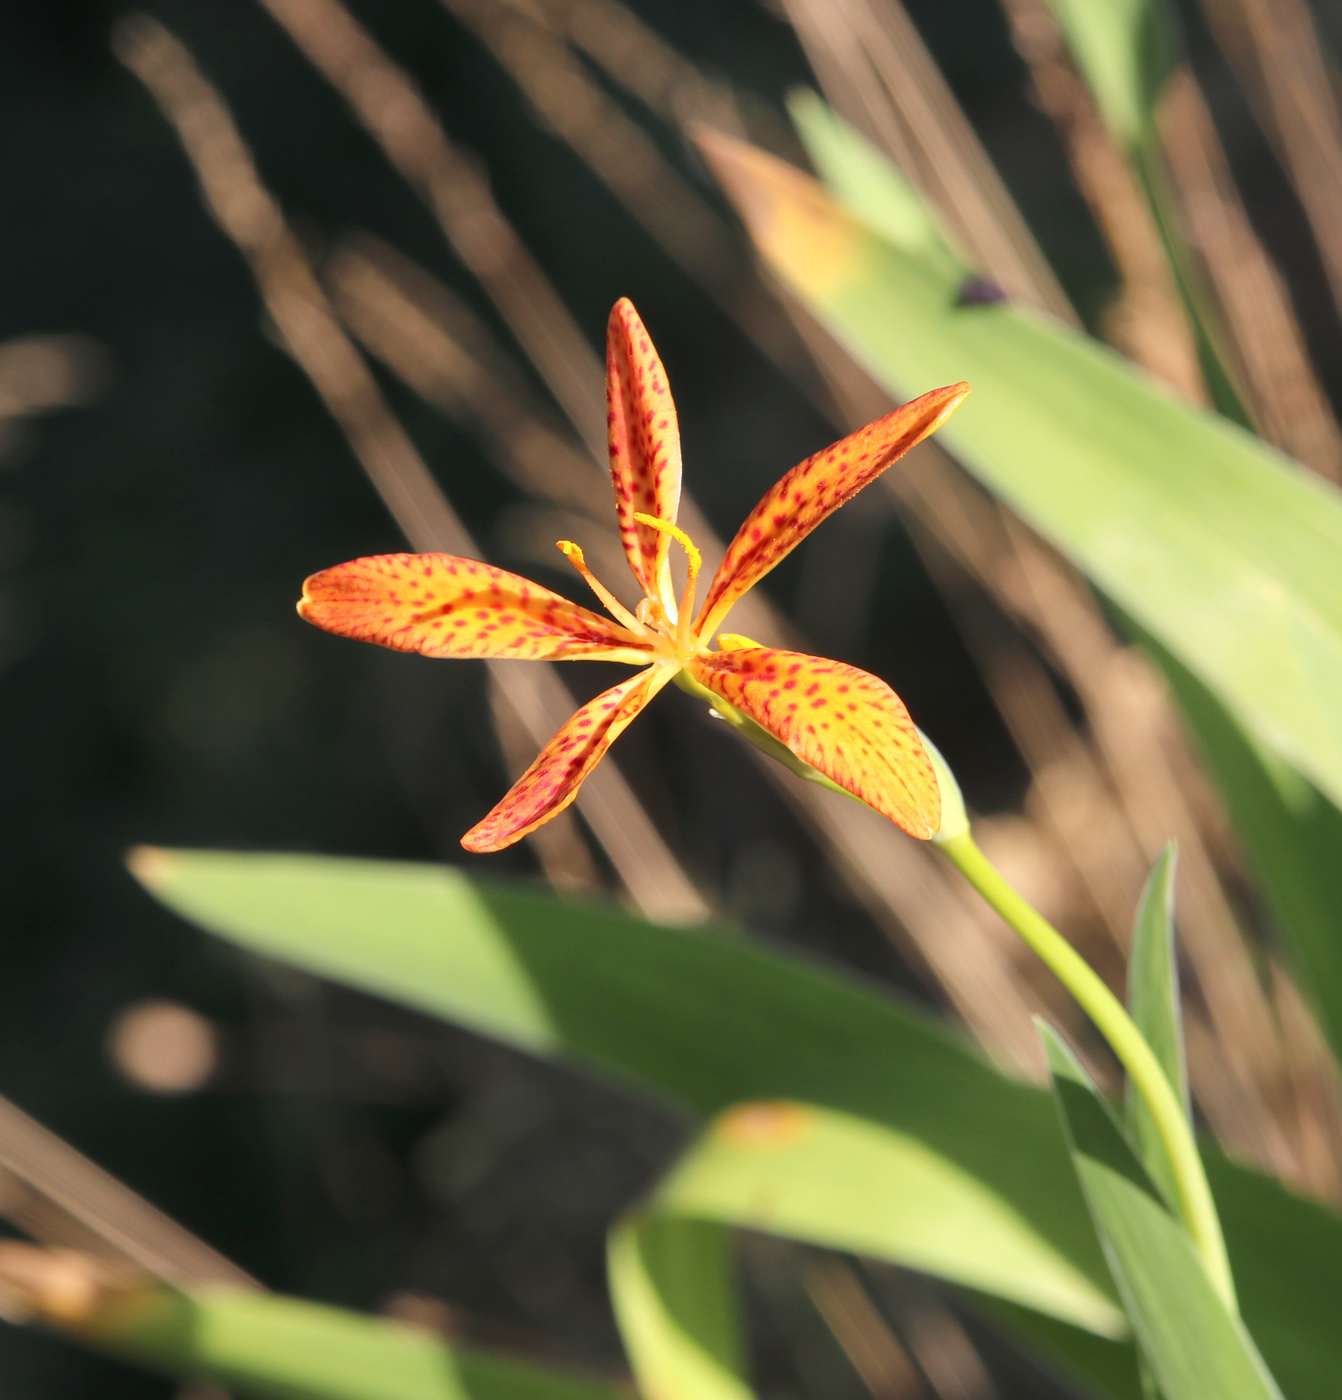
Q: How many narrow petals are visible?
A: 5